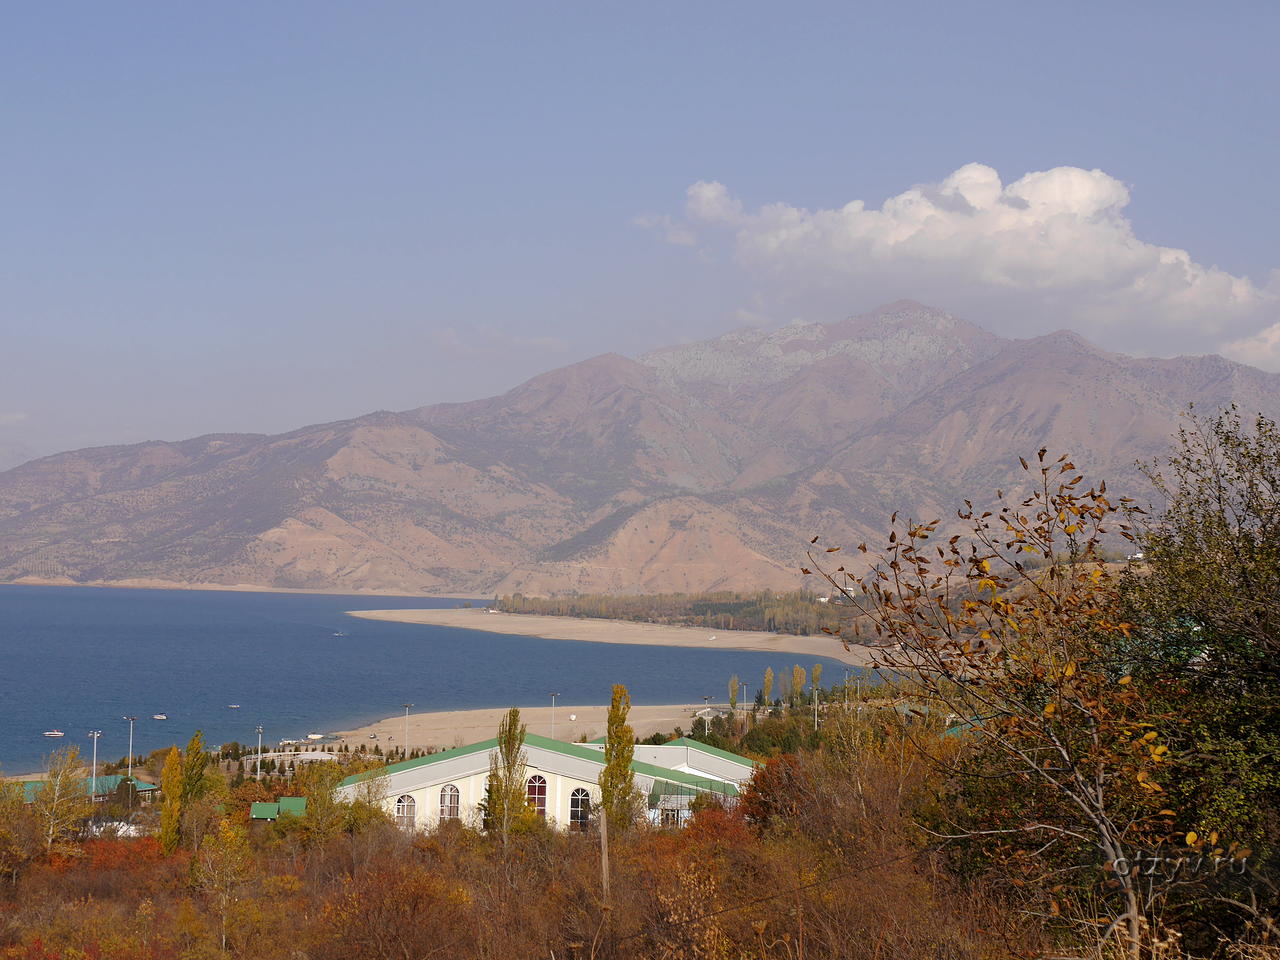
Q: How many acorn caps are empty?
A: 0